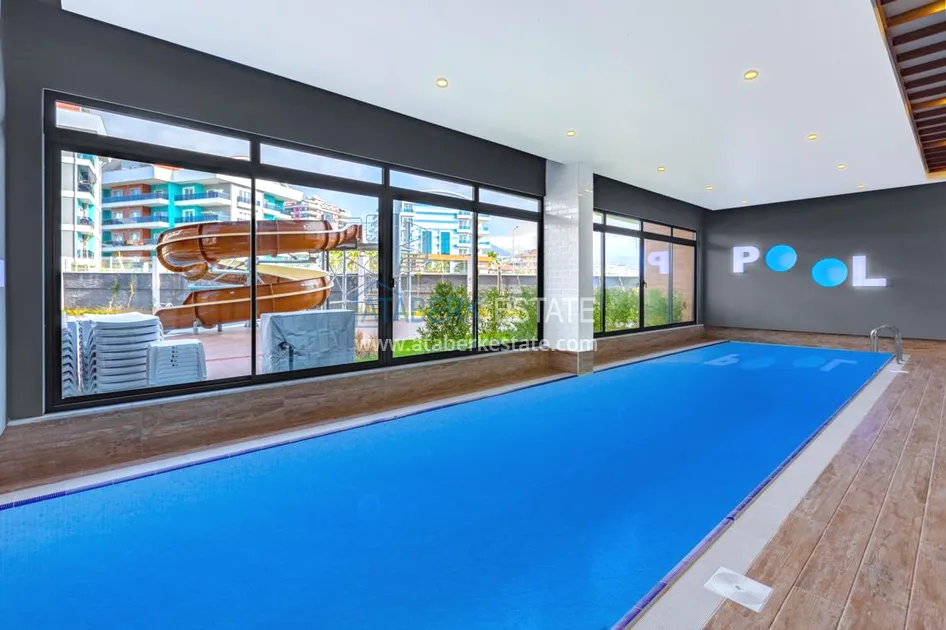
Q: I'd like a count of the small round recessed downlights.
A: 9